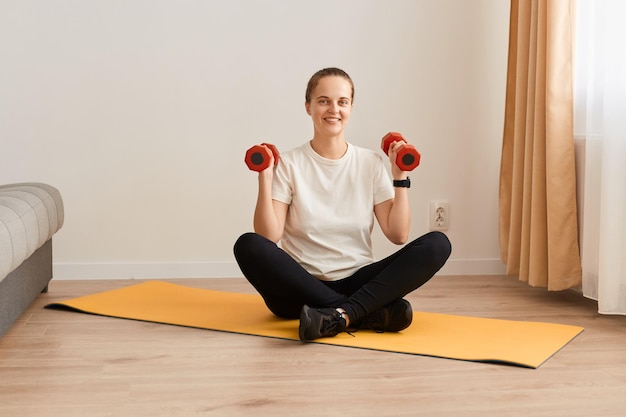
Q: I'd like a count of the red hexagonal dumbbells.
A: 2